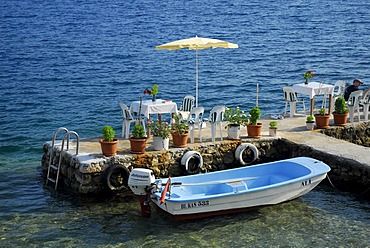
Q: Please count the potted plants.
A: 10